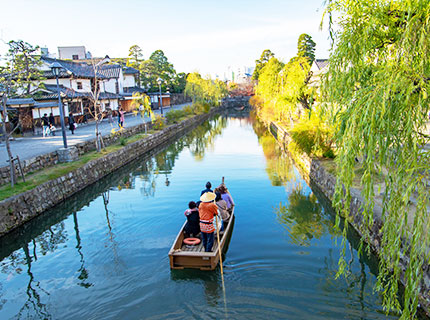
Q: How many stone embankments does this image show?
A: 2